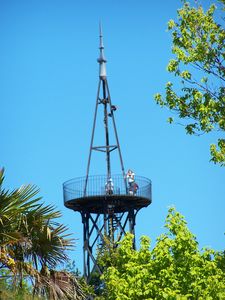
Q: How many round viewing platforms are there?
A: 1